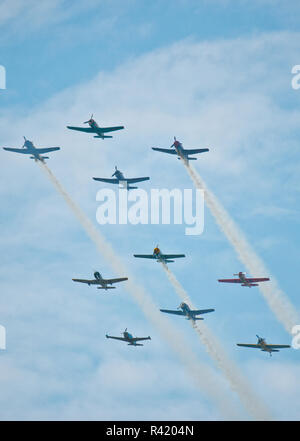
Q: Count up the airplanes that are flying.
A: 10